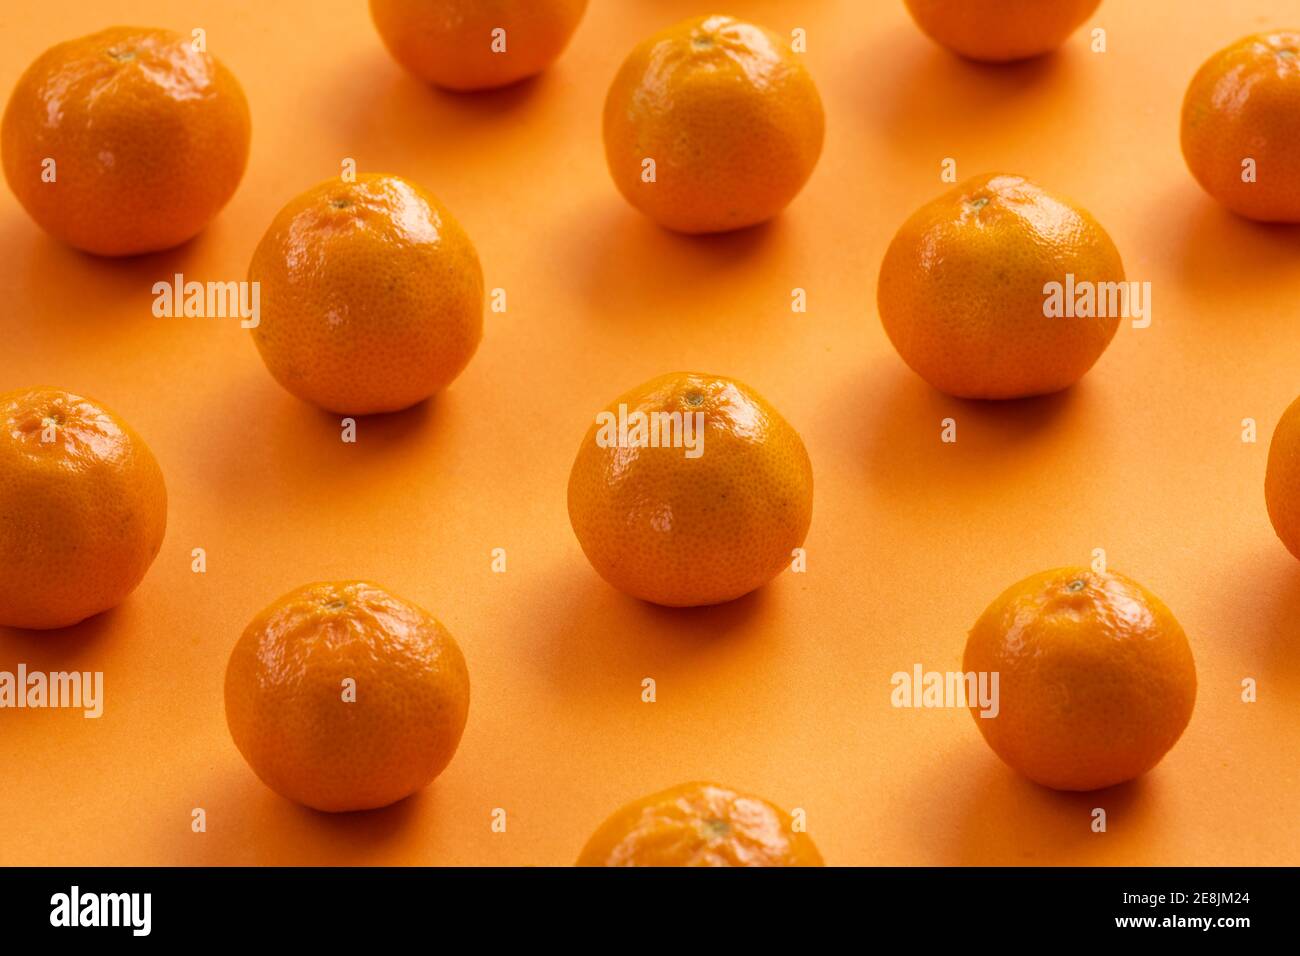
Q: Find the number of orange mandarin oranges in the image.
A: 13